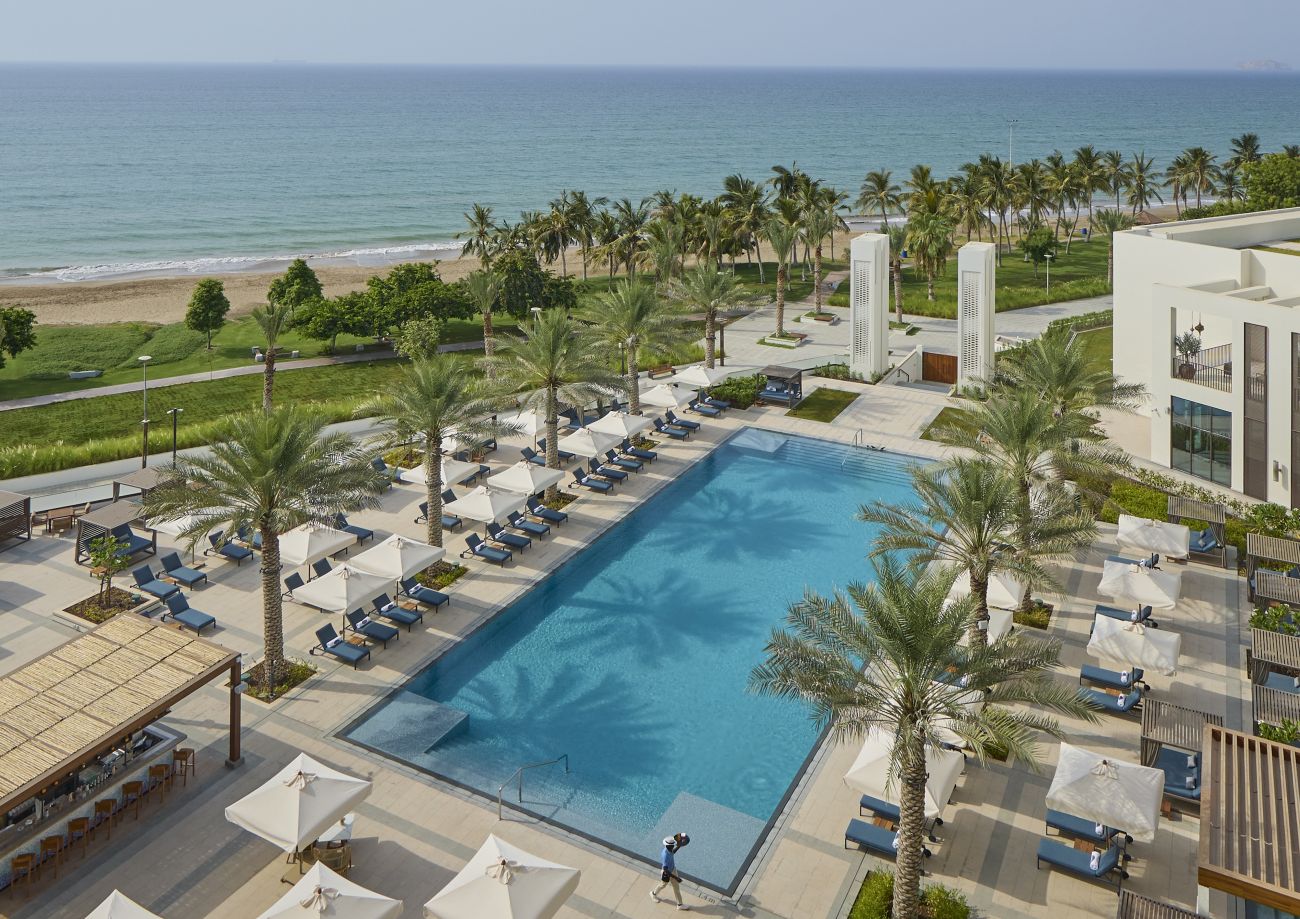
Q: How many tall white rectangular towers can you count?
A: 2